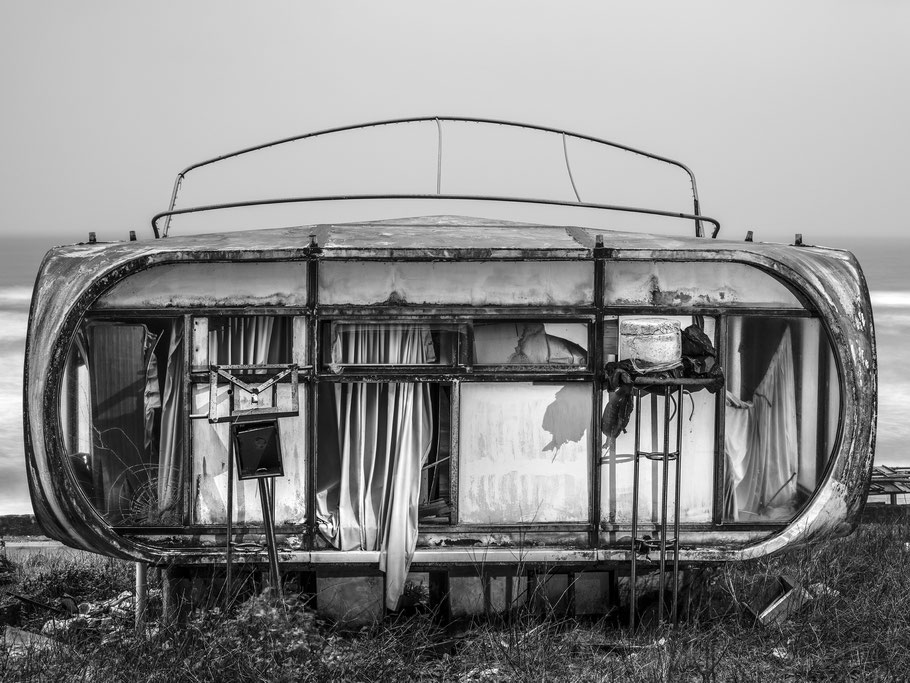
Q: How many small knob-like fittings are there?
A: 6